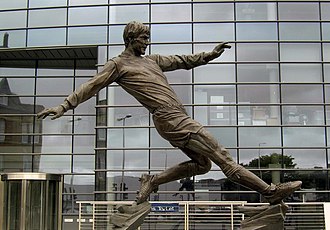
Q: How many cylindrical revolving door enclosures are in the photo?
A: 1